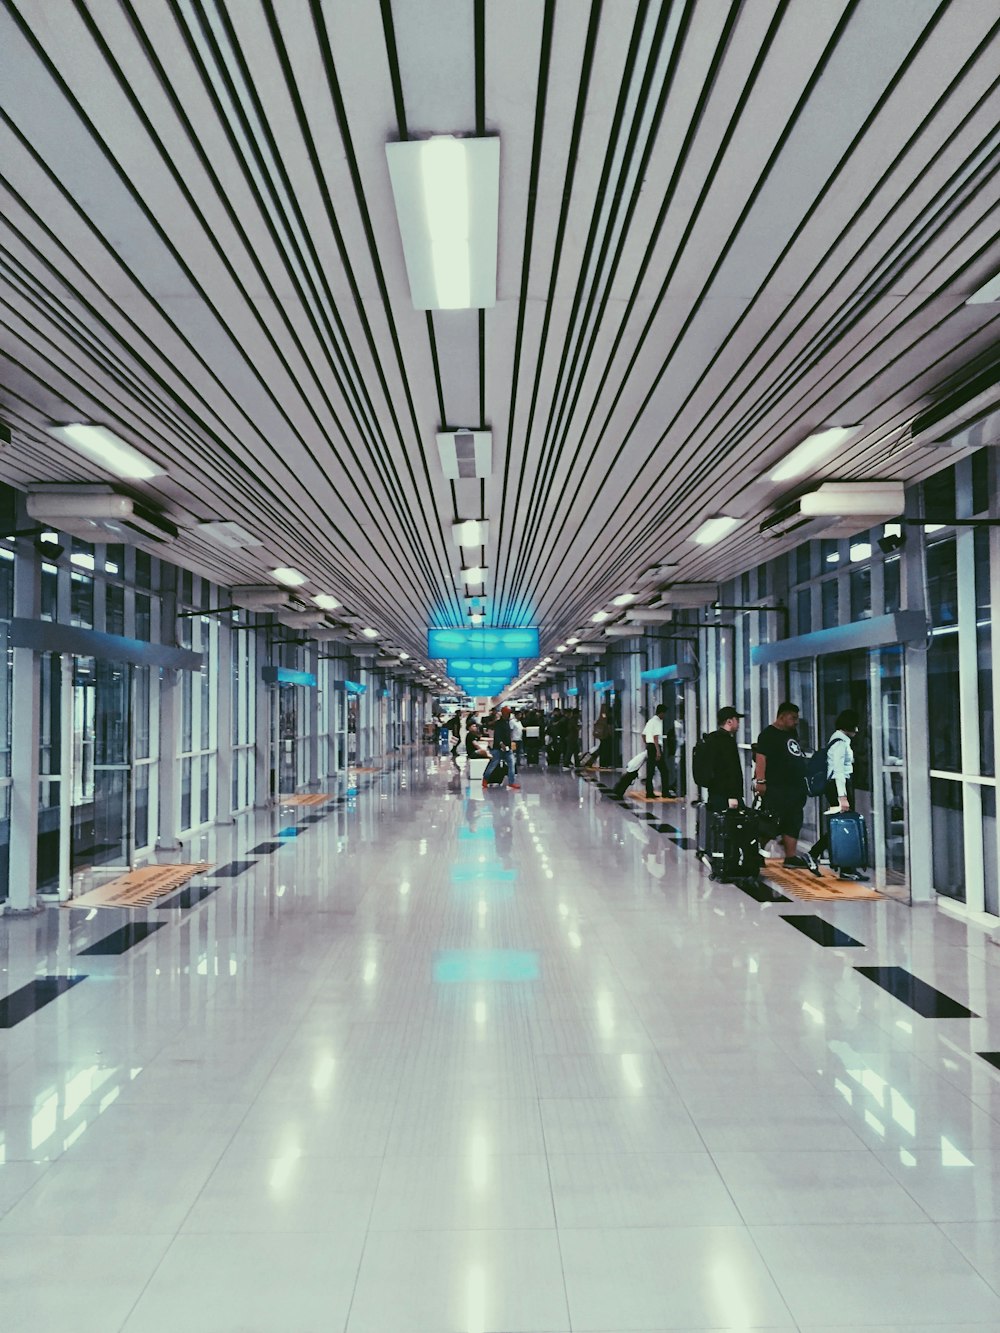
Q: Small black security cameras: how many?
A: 2